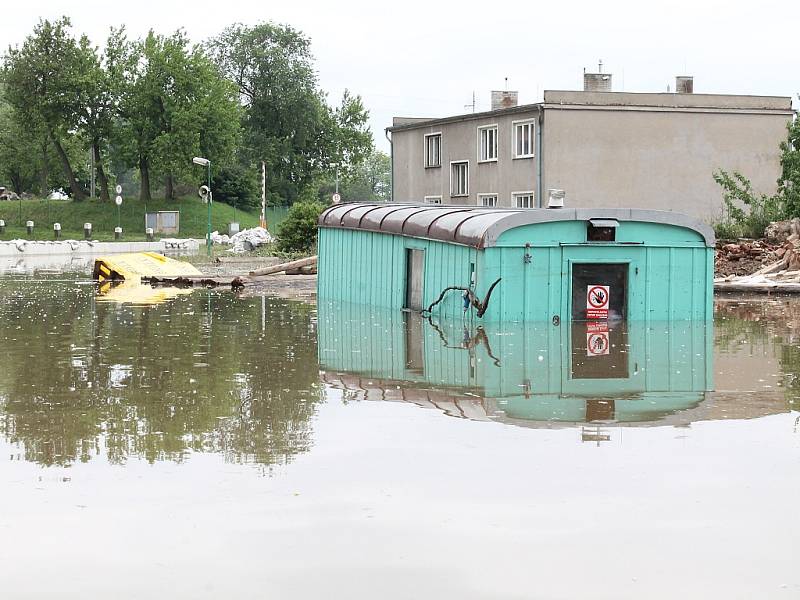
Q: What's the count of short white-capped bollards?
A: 6